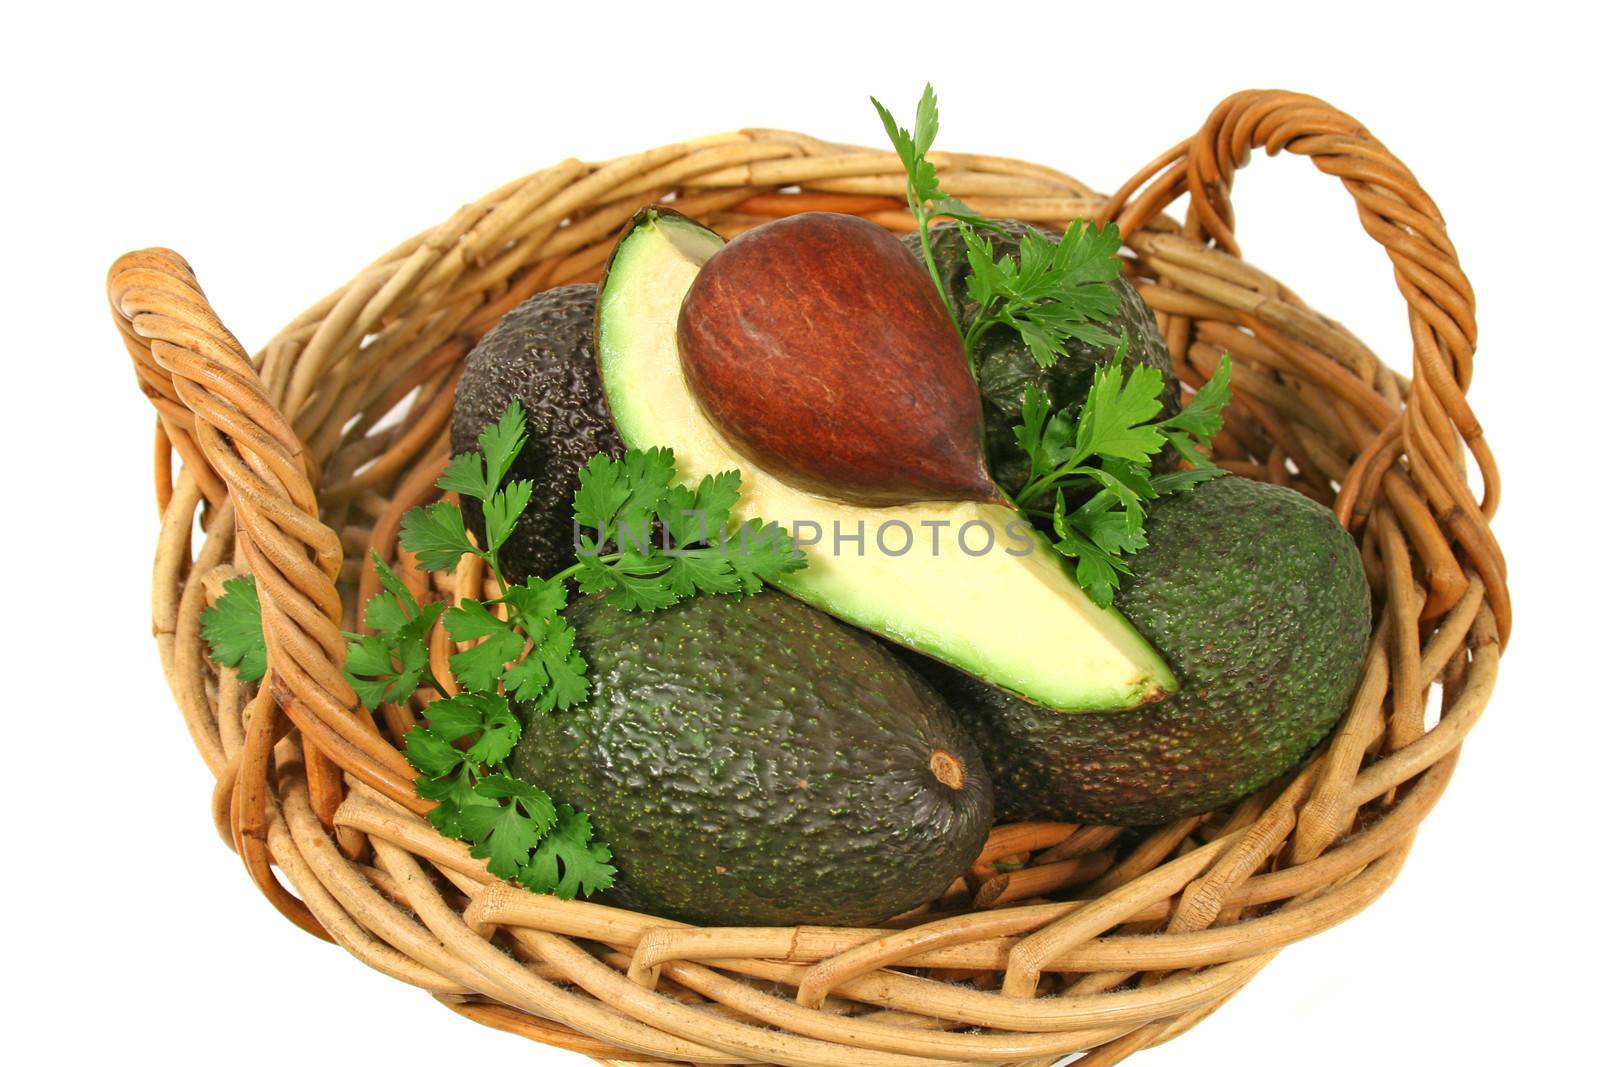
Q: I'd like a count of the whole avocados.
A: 4